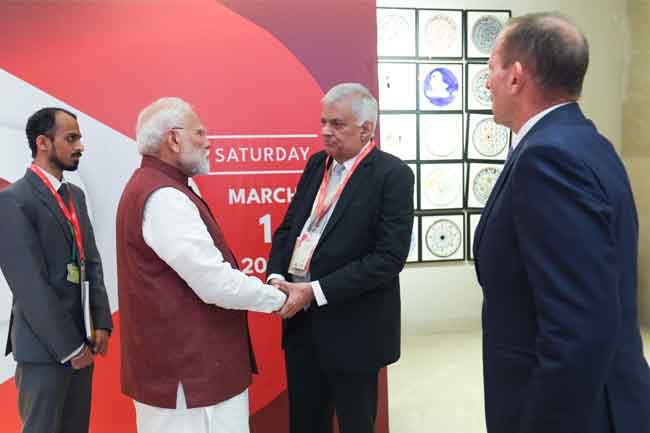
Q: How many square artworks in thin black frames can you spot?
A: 15